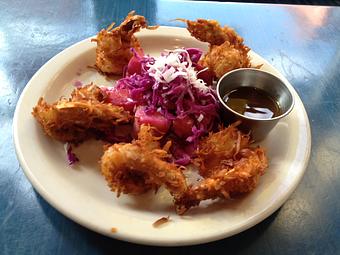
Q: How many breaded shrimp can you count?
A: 5